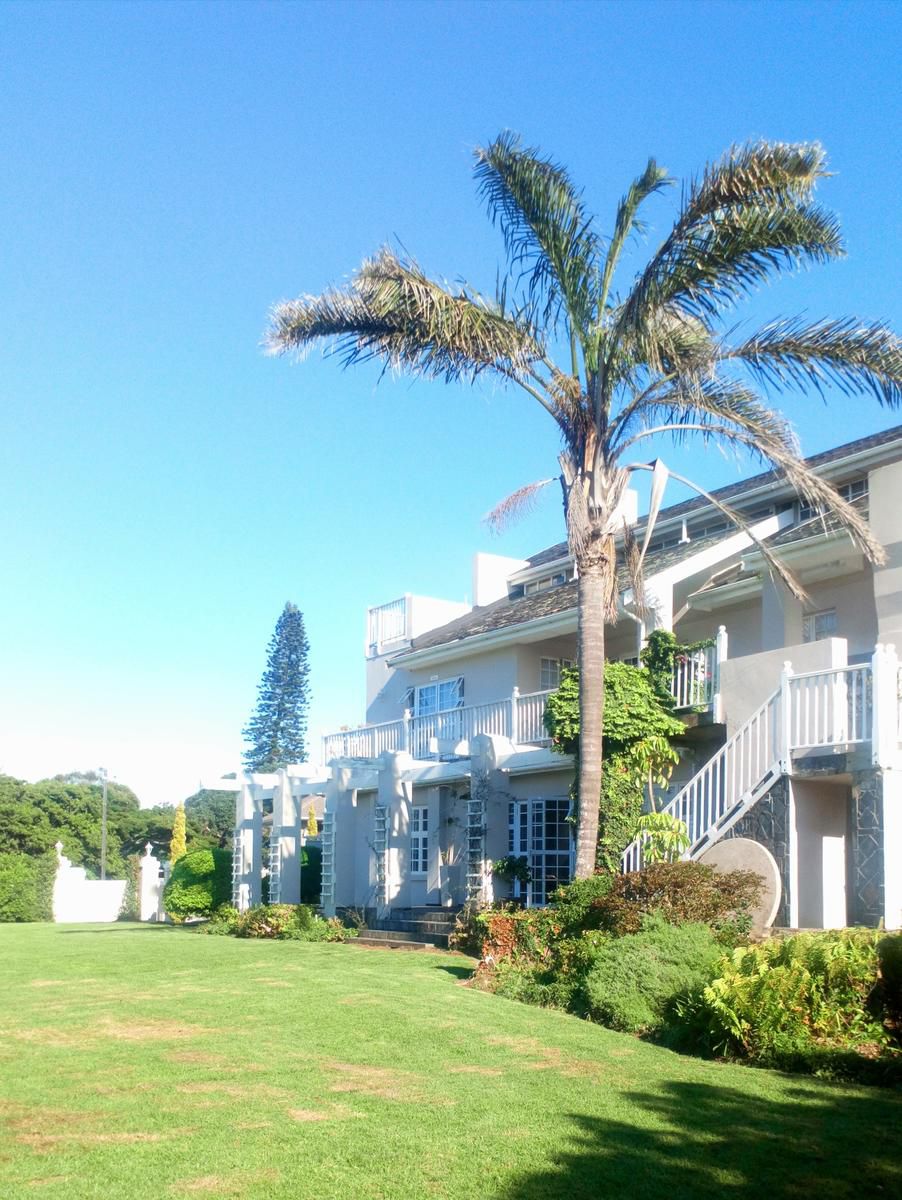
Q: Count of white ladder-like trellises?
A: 5